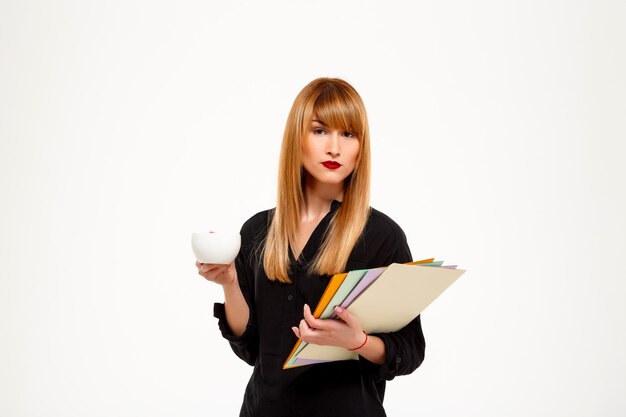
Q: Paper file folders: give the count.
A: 4